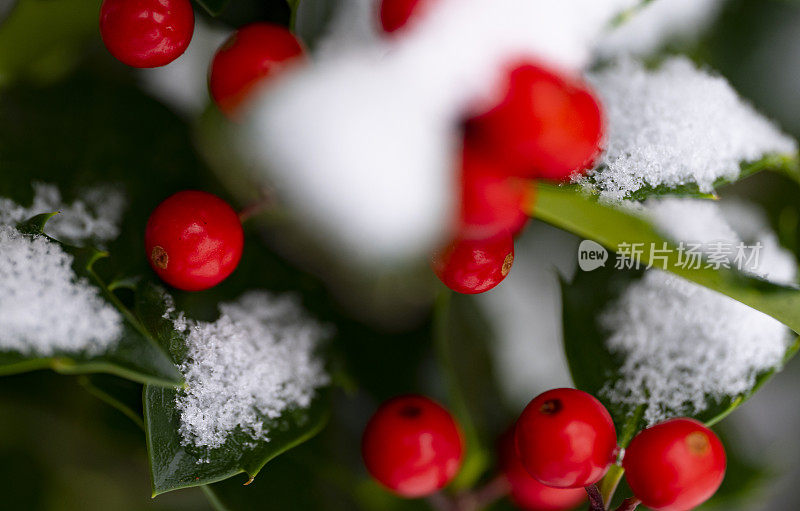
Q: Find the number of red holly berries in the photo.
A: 11